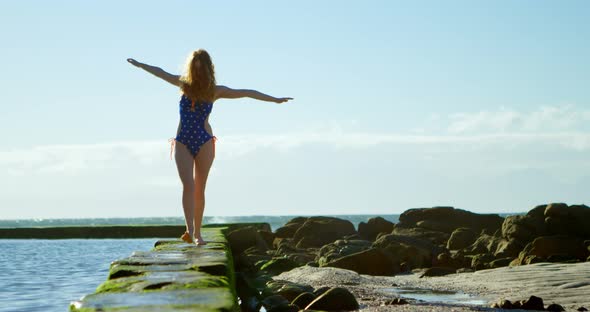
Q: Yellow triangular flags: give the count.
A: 0